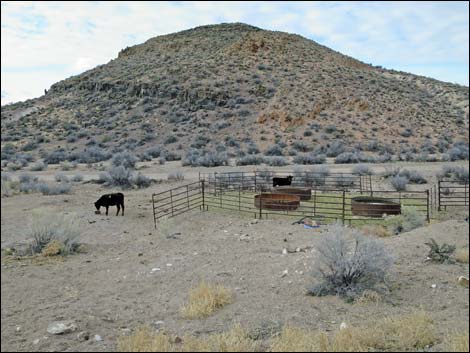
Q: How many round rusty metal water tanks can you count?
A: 3